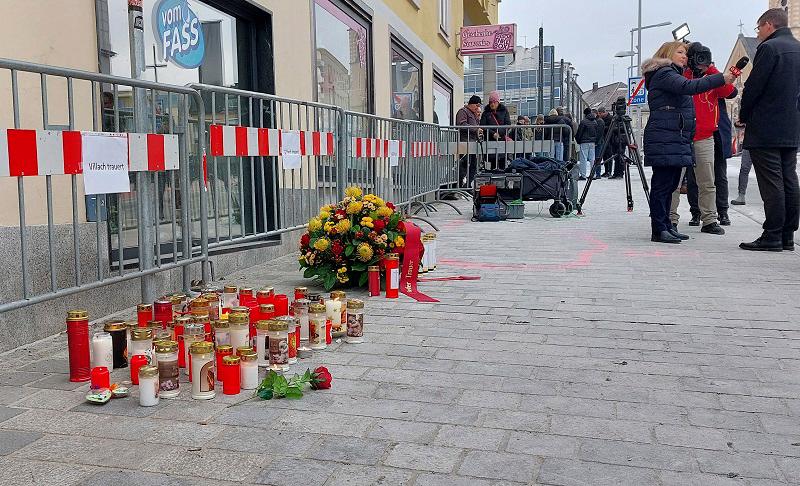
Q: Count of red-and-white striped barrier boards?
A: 4